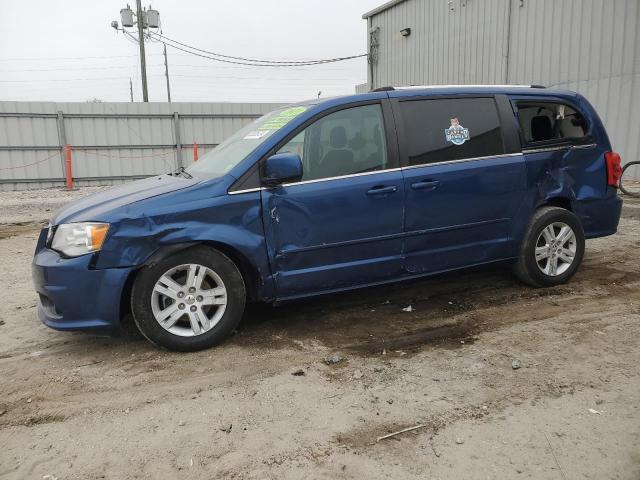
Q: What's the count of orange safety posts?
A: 2